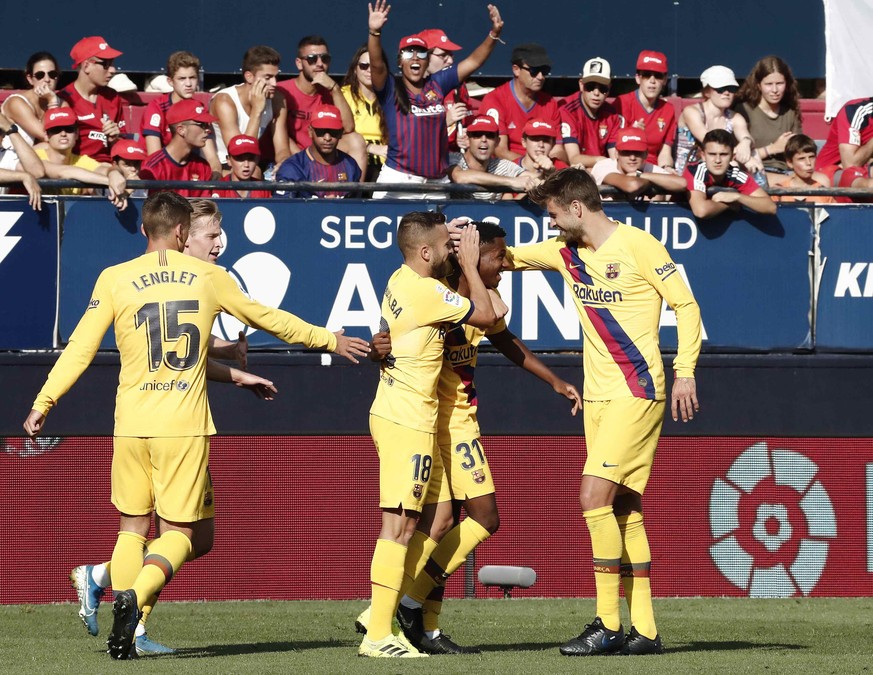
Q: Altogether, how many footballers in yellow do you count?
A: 5